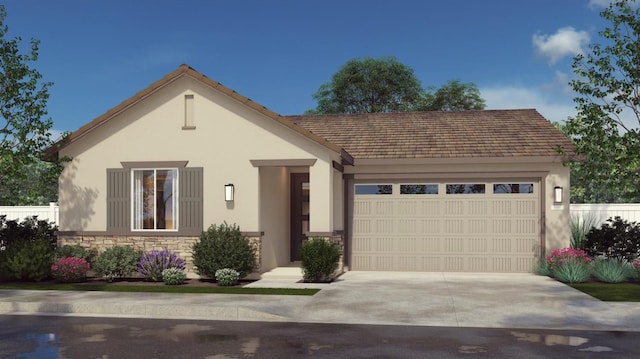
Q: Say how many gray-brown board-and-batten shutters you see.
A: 2